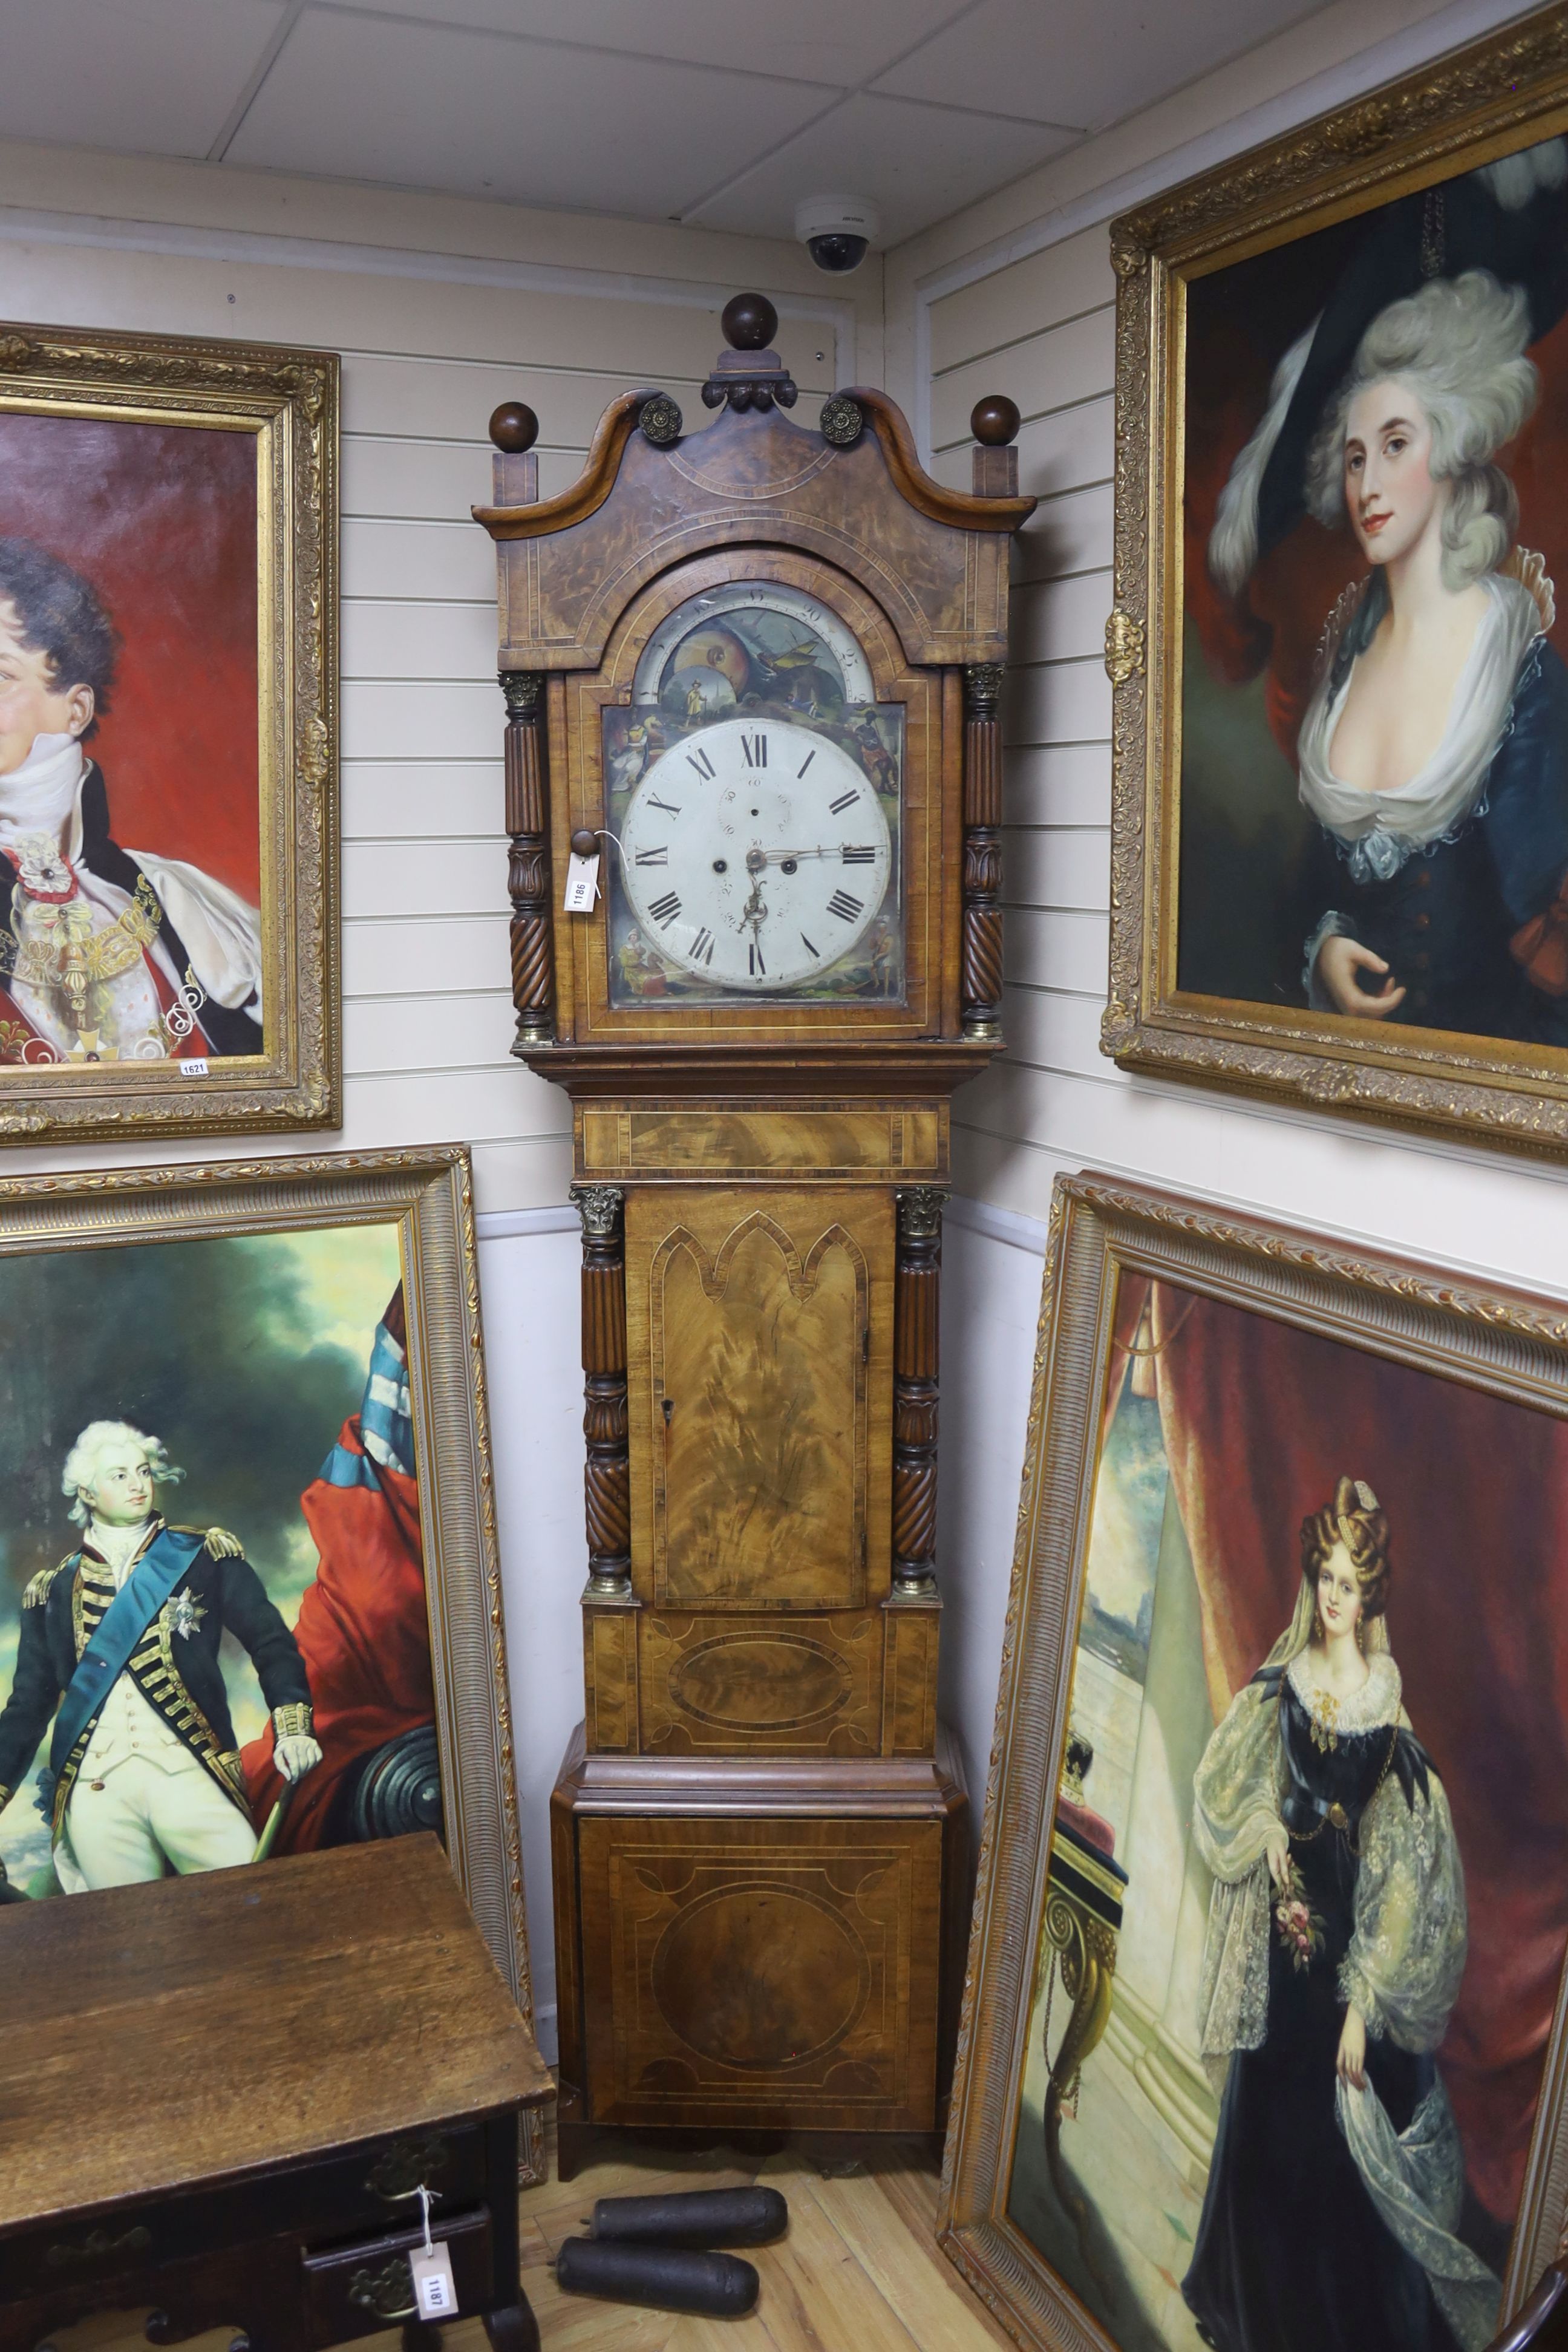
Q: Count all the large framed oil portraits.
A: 4